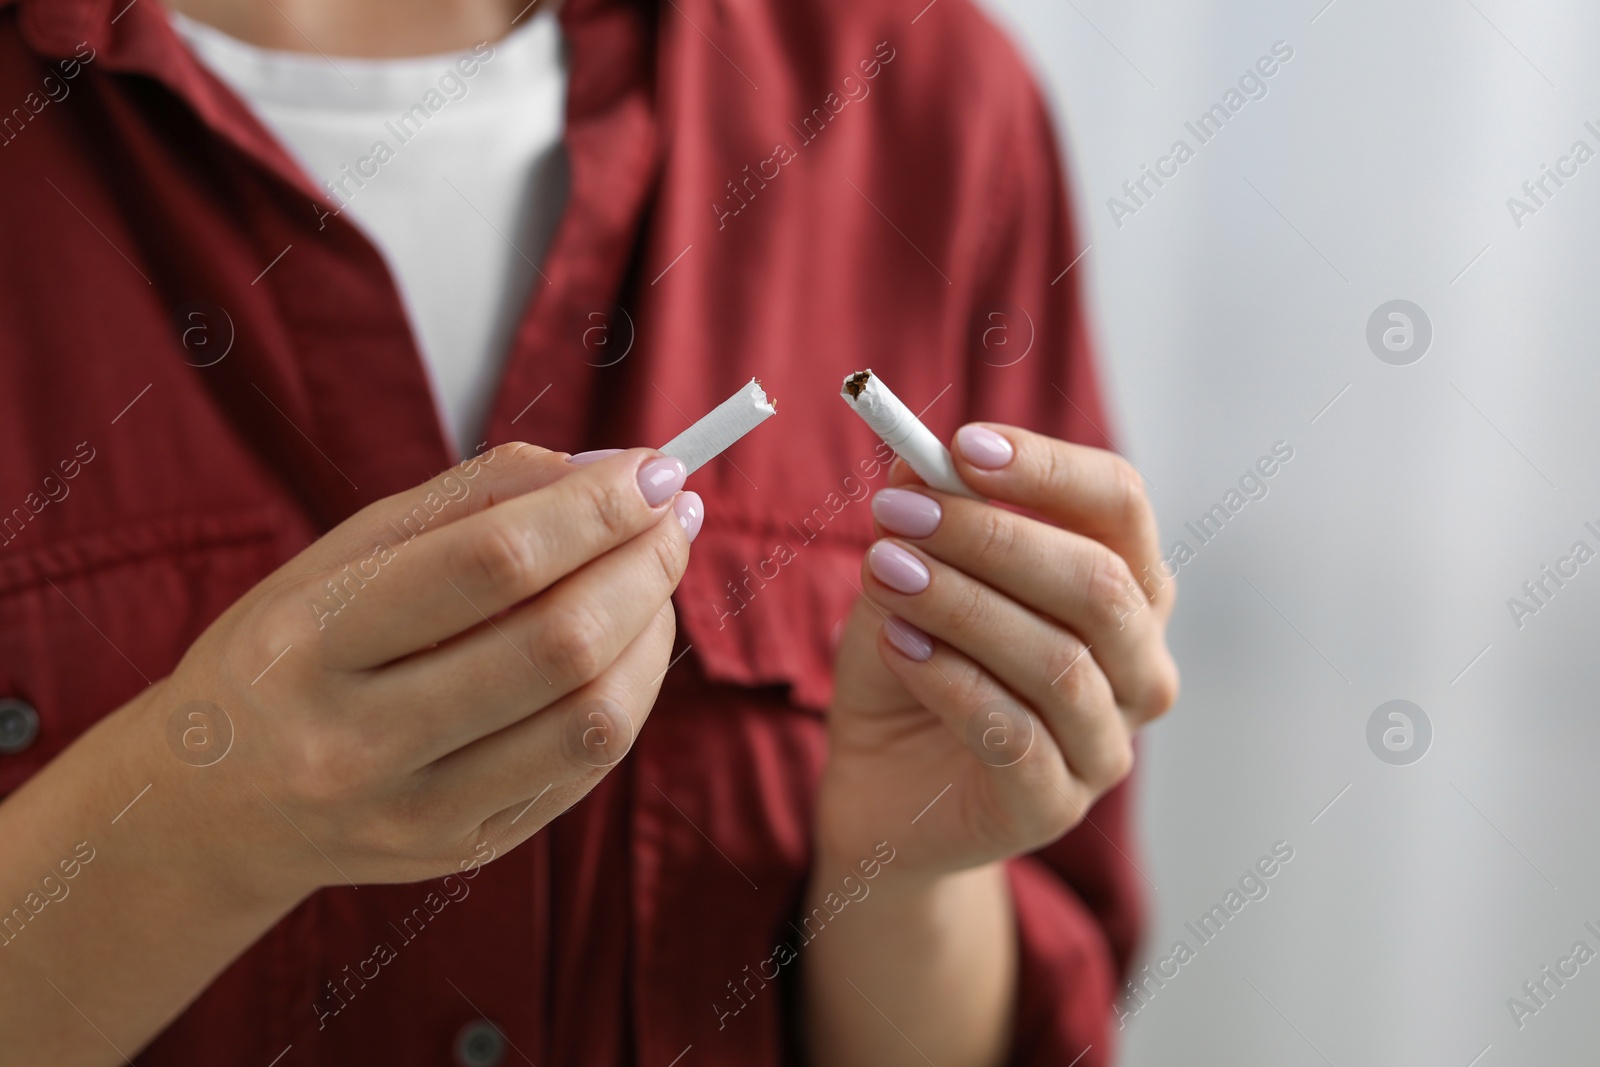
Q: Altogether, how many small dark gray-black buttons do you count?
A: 2